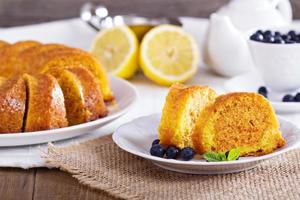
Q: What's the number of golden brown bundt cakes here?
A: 1